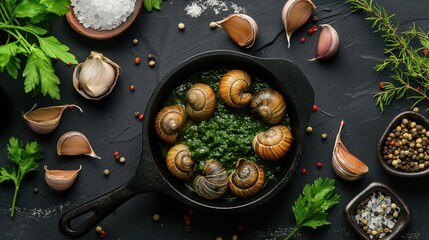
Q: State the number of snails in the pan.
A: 8